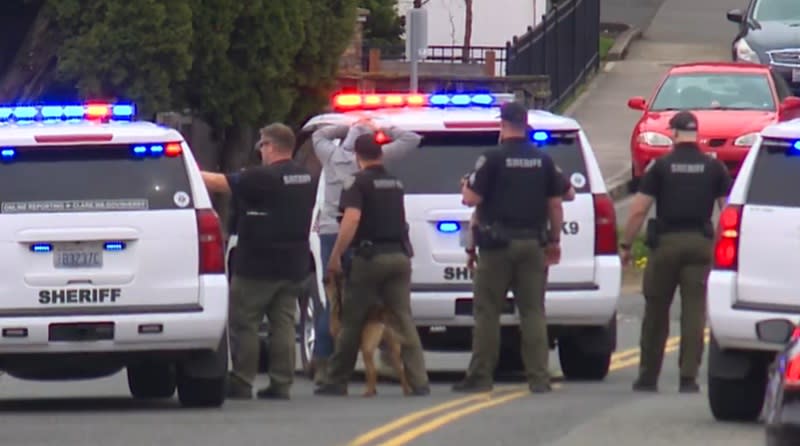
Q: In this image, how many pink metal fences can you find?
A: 0